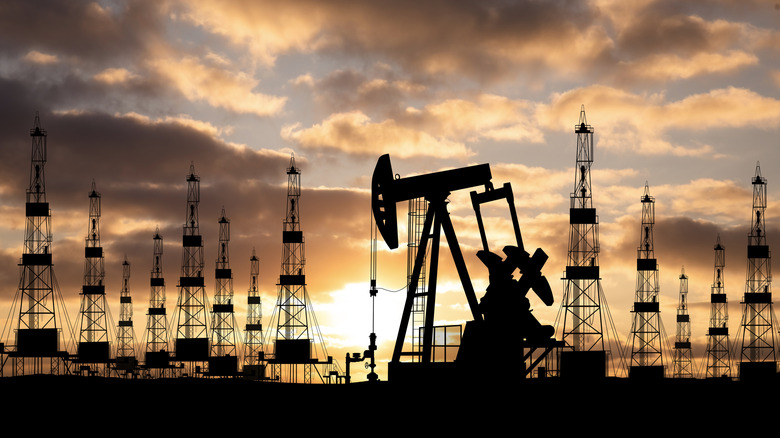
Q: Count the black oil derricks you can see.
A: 13